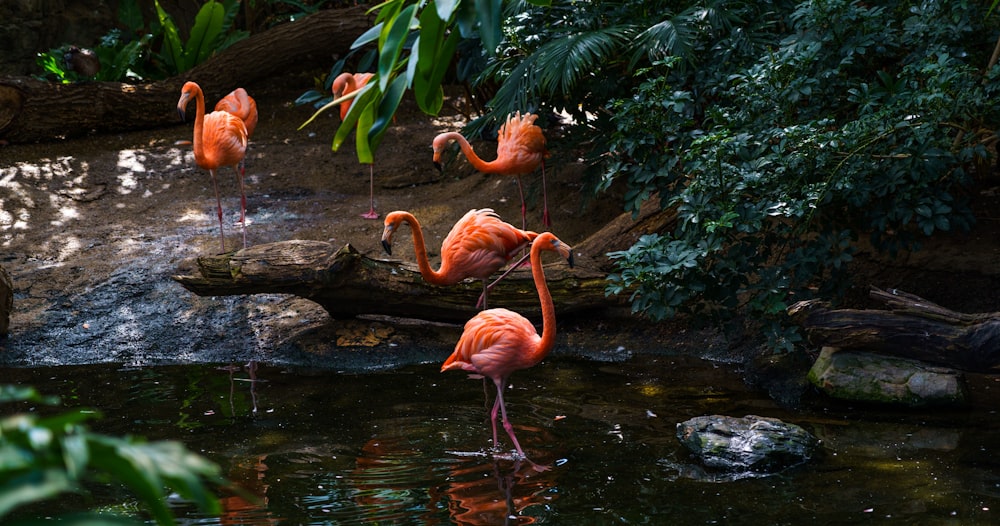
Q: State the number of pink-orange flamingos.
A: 6